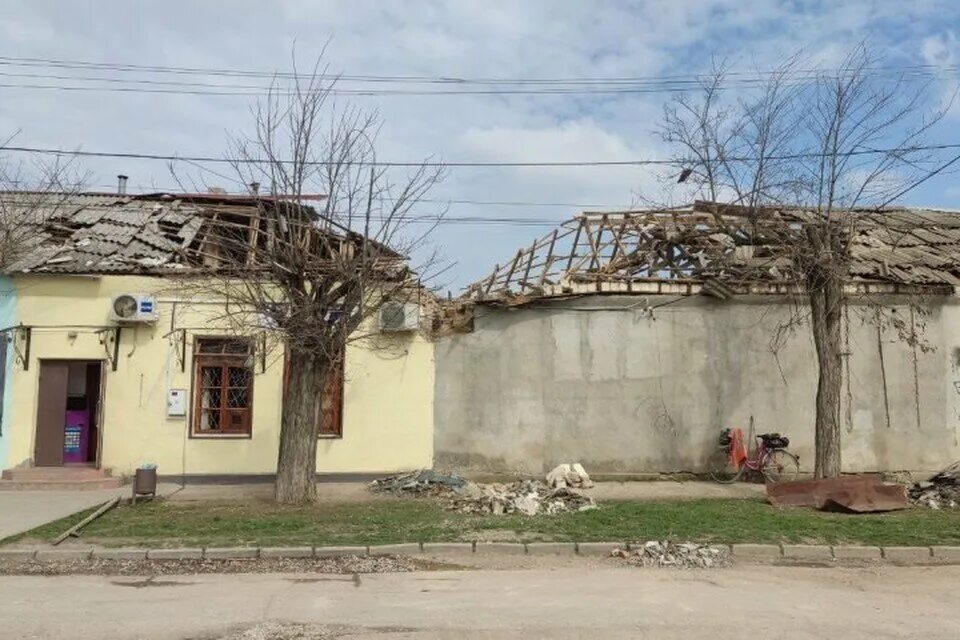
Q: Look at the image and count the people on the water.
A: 0